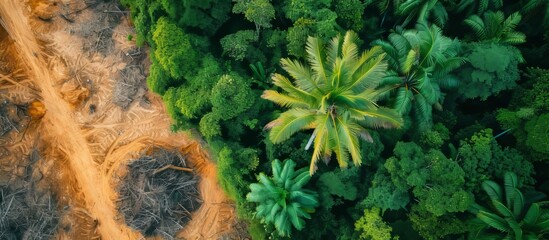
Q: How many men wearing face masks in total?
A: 0